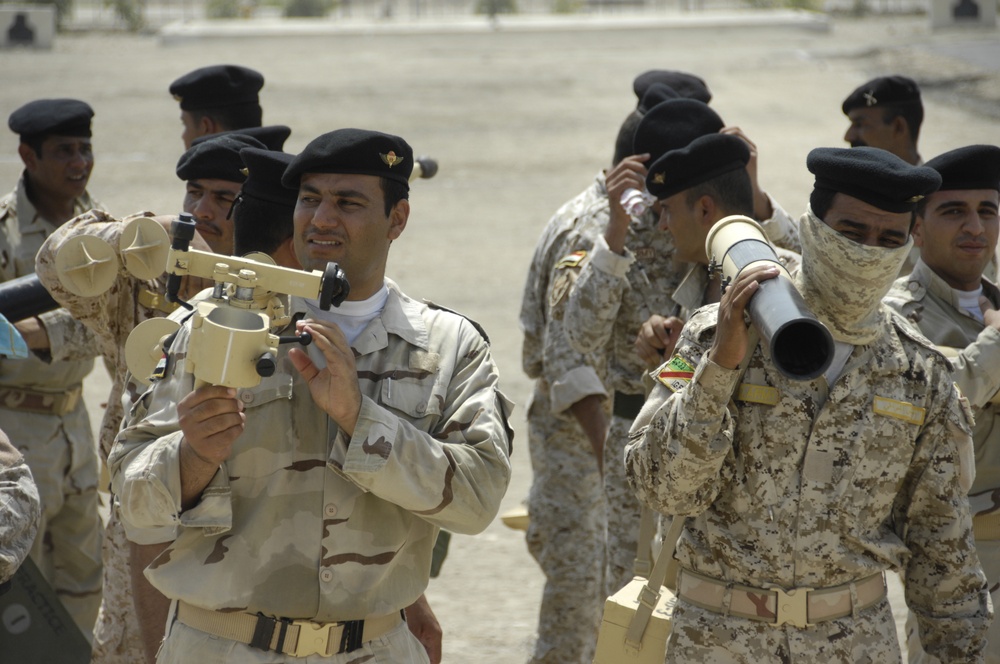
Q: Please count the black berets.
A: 13